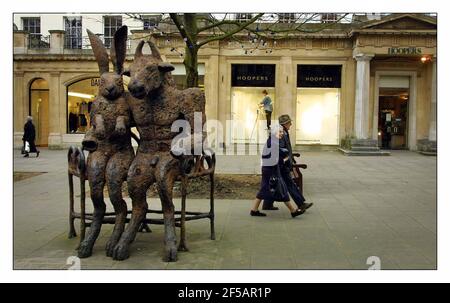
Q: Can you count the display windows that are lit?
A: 3